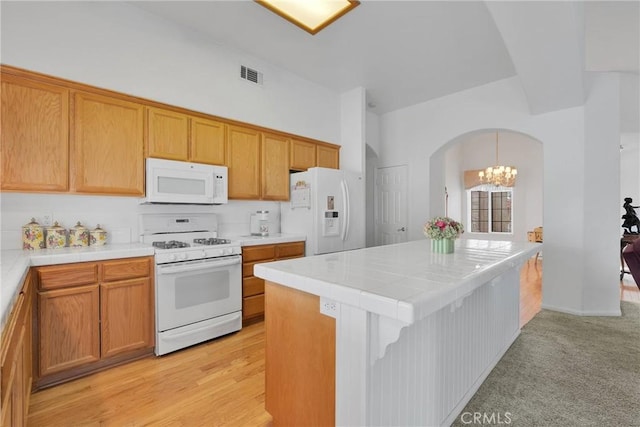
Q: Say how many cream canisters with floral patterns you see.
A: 4